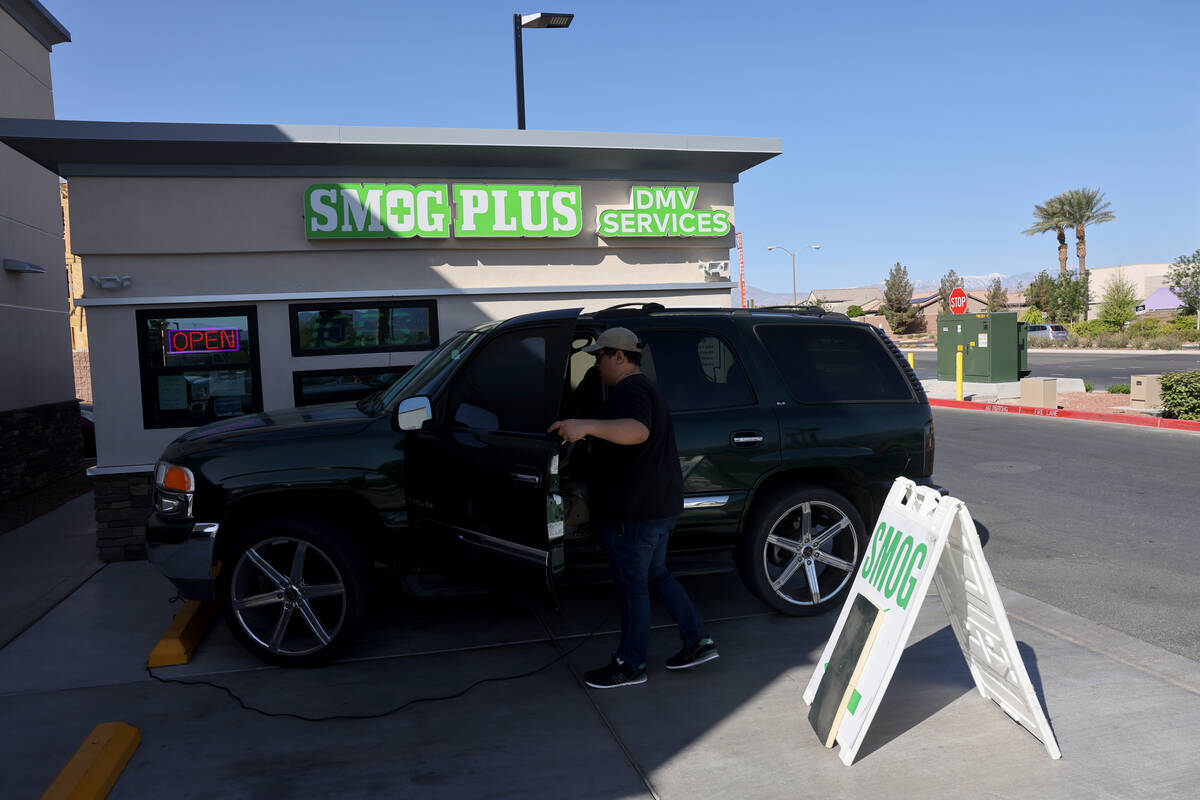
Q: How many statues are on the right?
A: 0